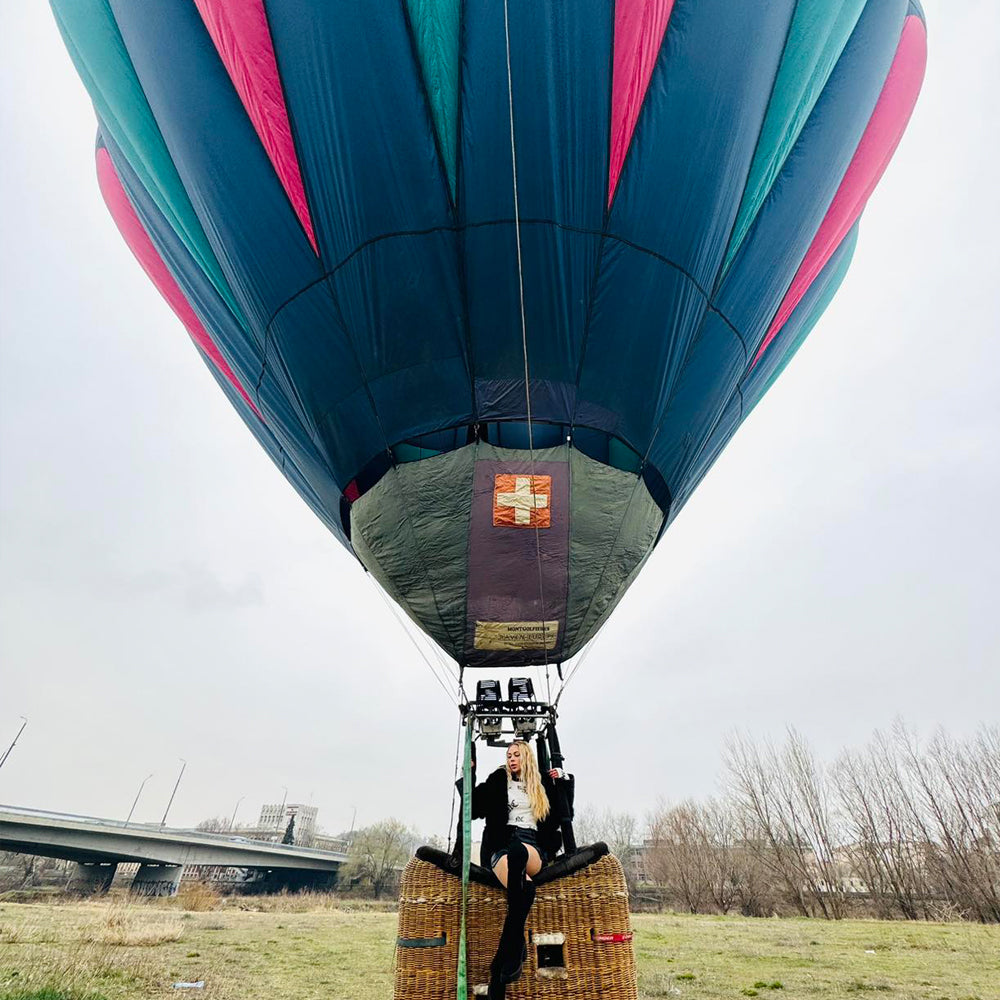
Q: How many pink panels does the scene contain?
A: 4